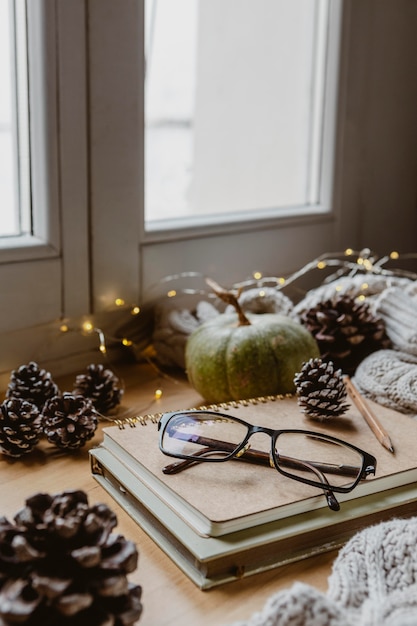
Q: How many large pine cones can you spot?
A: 2